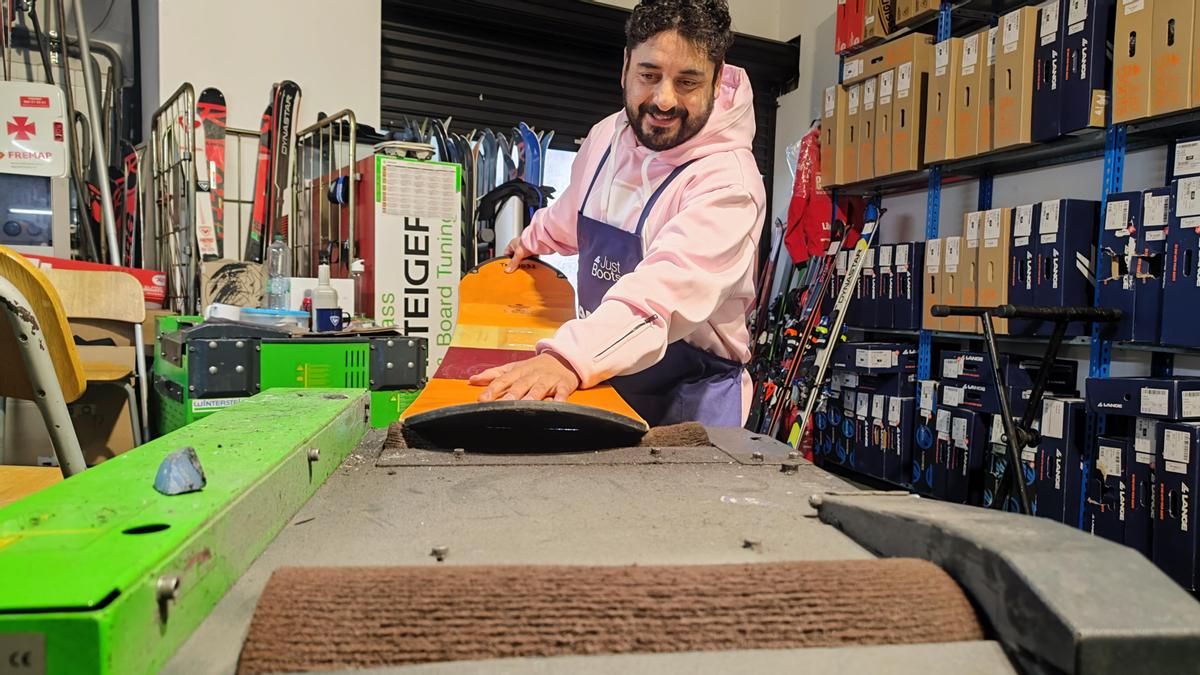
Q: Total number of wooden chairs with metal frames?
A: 2